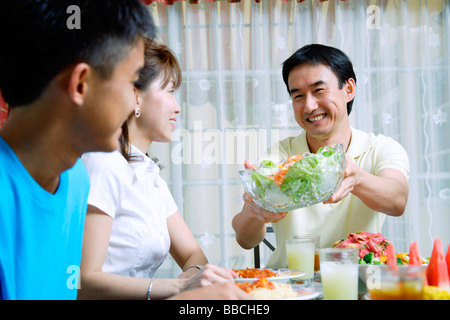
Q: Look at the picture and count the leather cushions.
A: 0